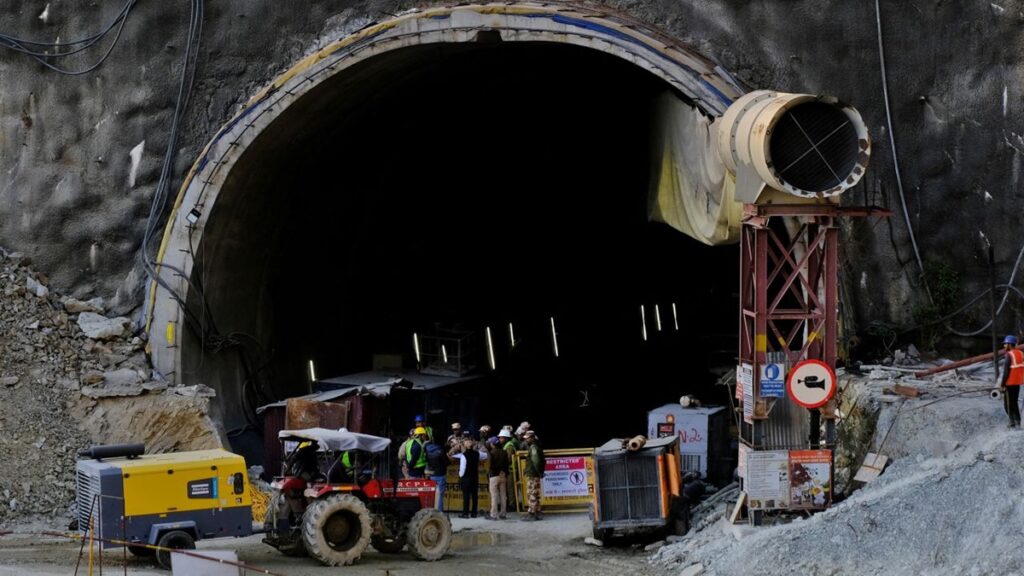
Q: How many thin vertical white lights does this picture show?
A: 9